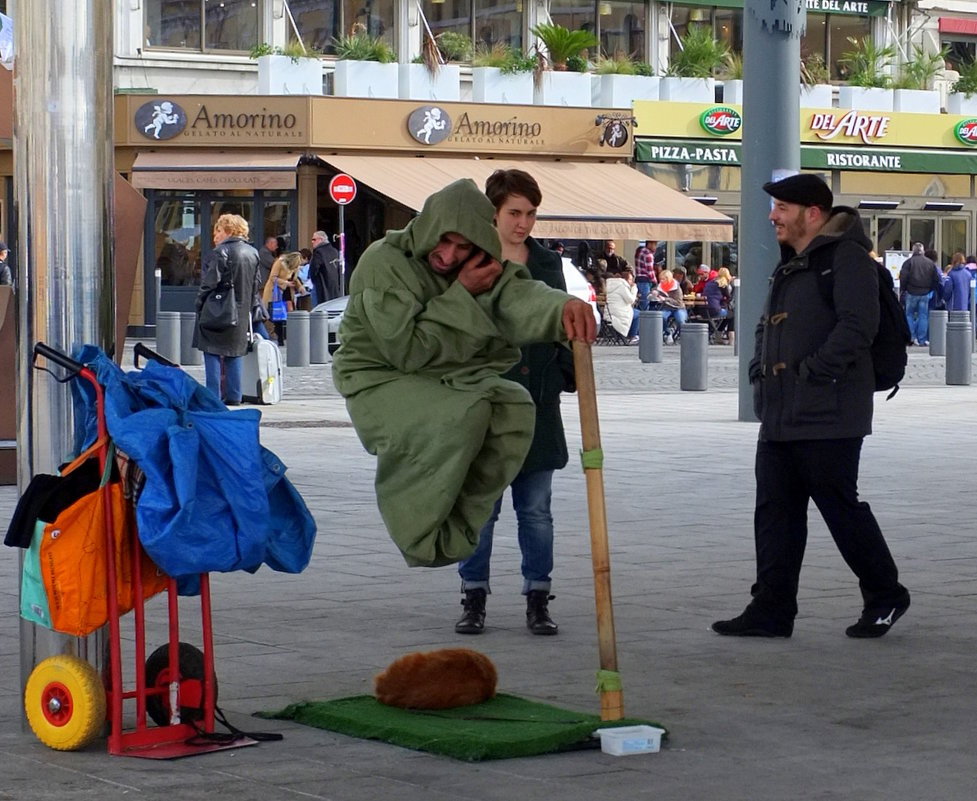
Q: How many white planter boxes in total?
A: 12